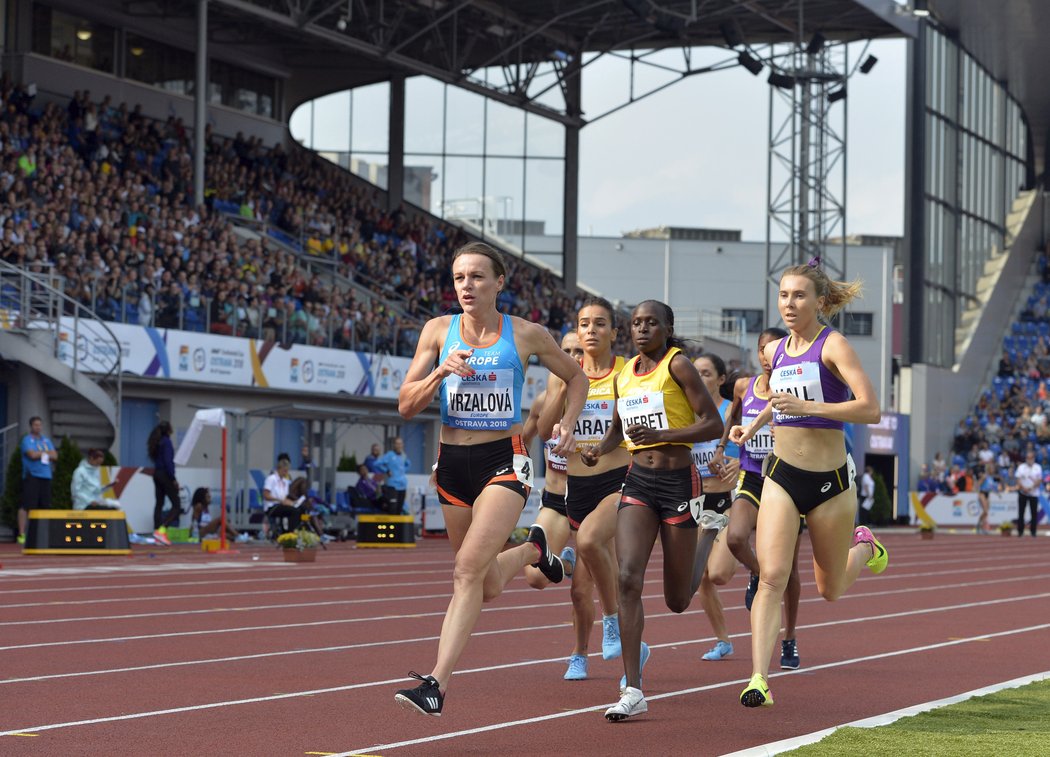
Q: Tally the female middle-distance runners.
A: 7